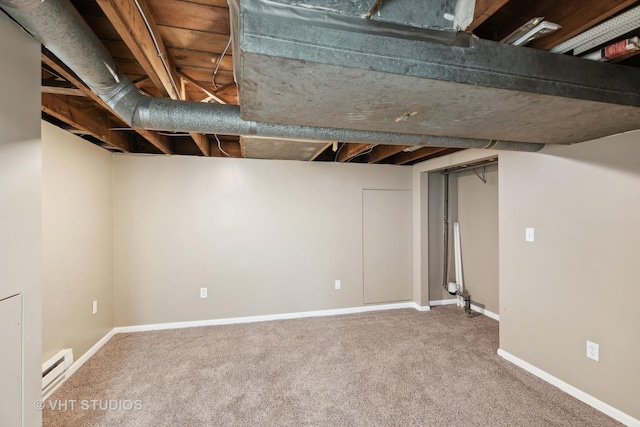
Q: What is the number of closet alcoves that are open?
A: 1